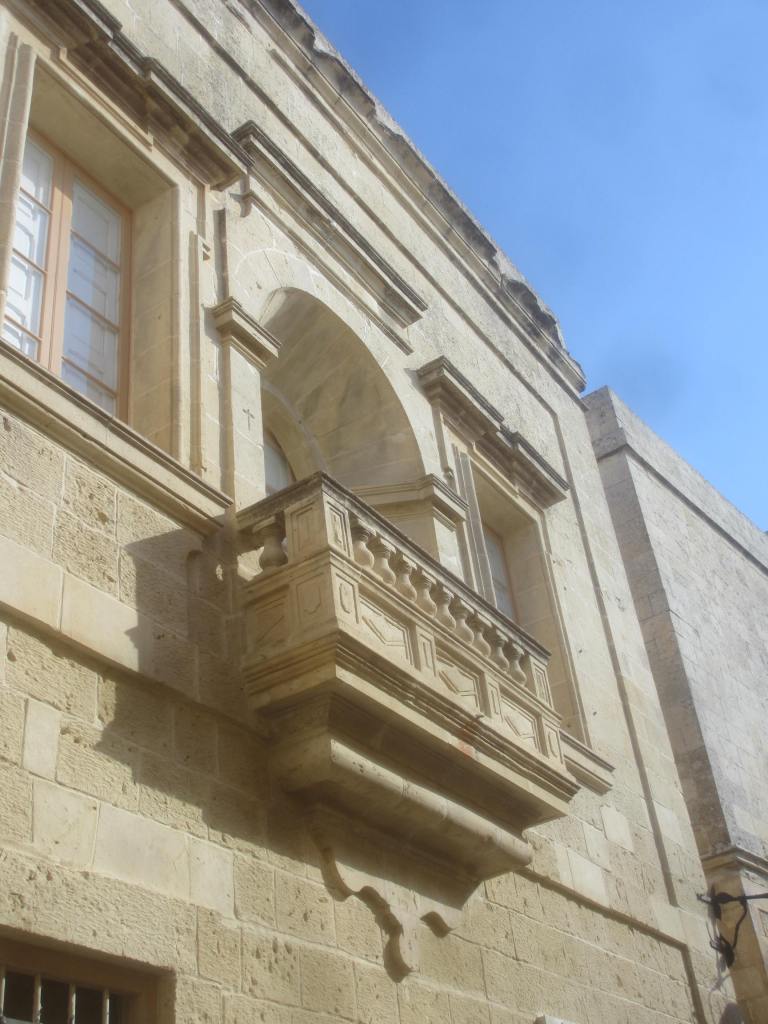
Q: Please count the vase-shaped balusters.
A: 10